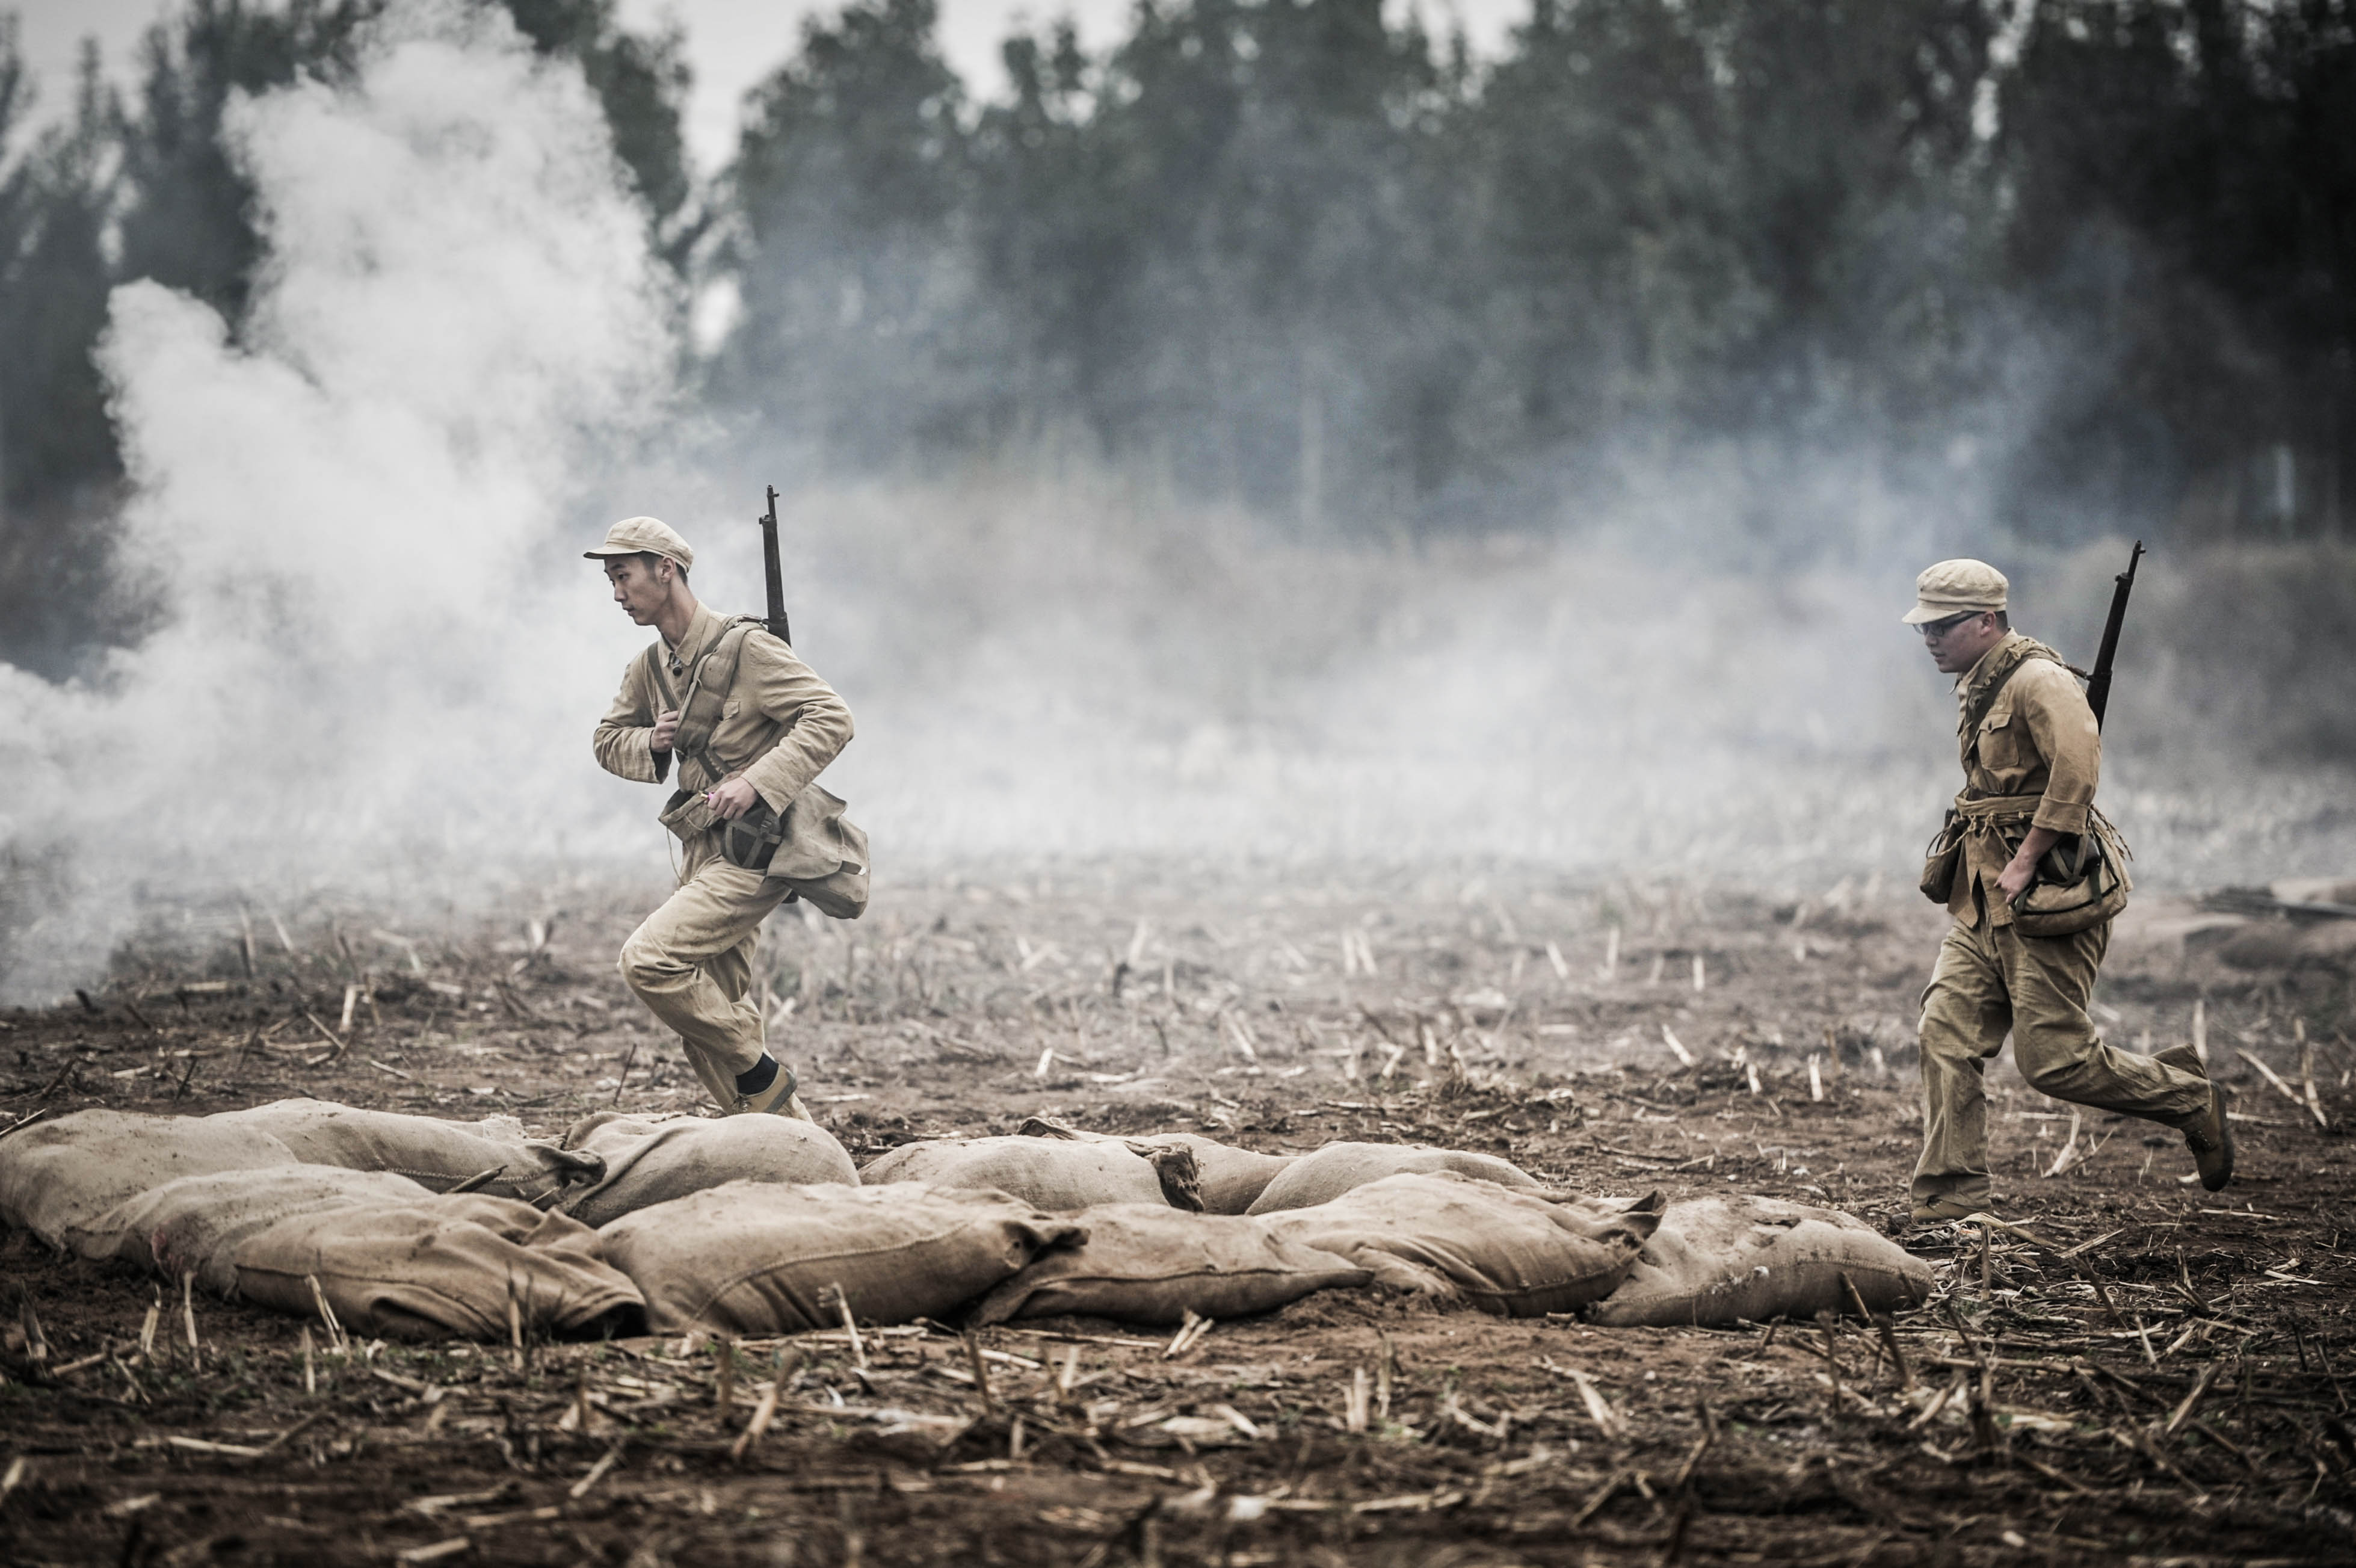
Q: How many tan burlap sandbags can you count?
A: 12